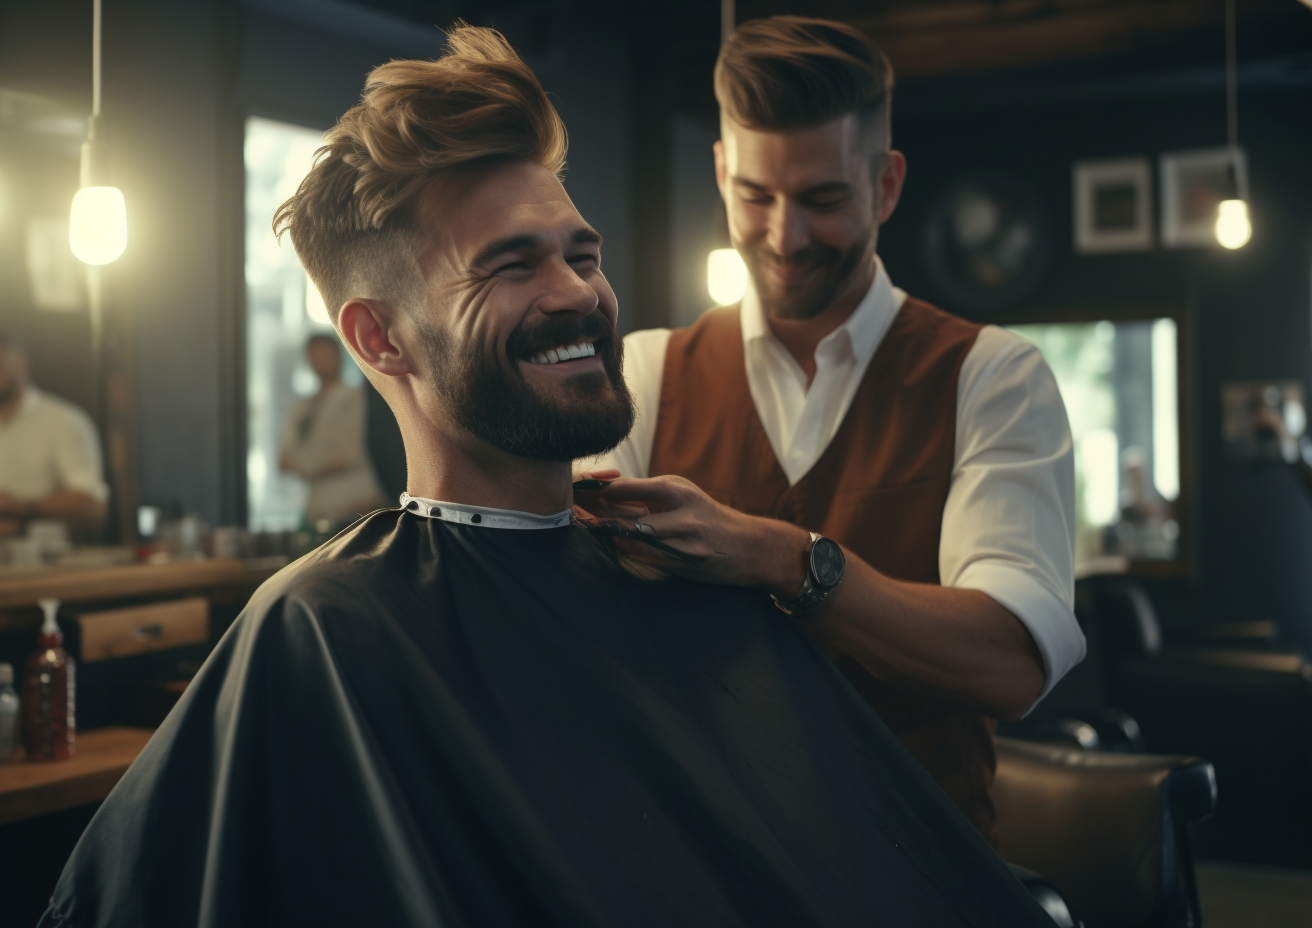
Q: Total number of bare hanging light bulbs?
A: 3